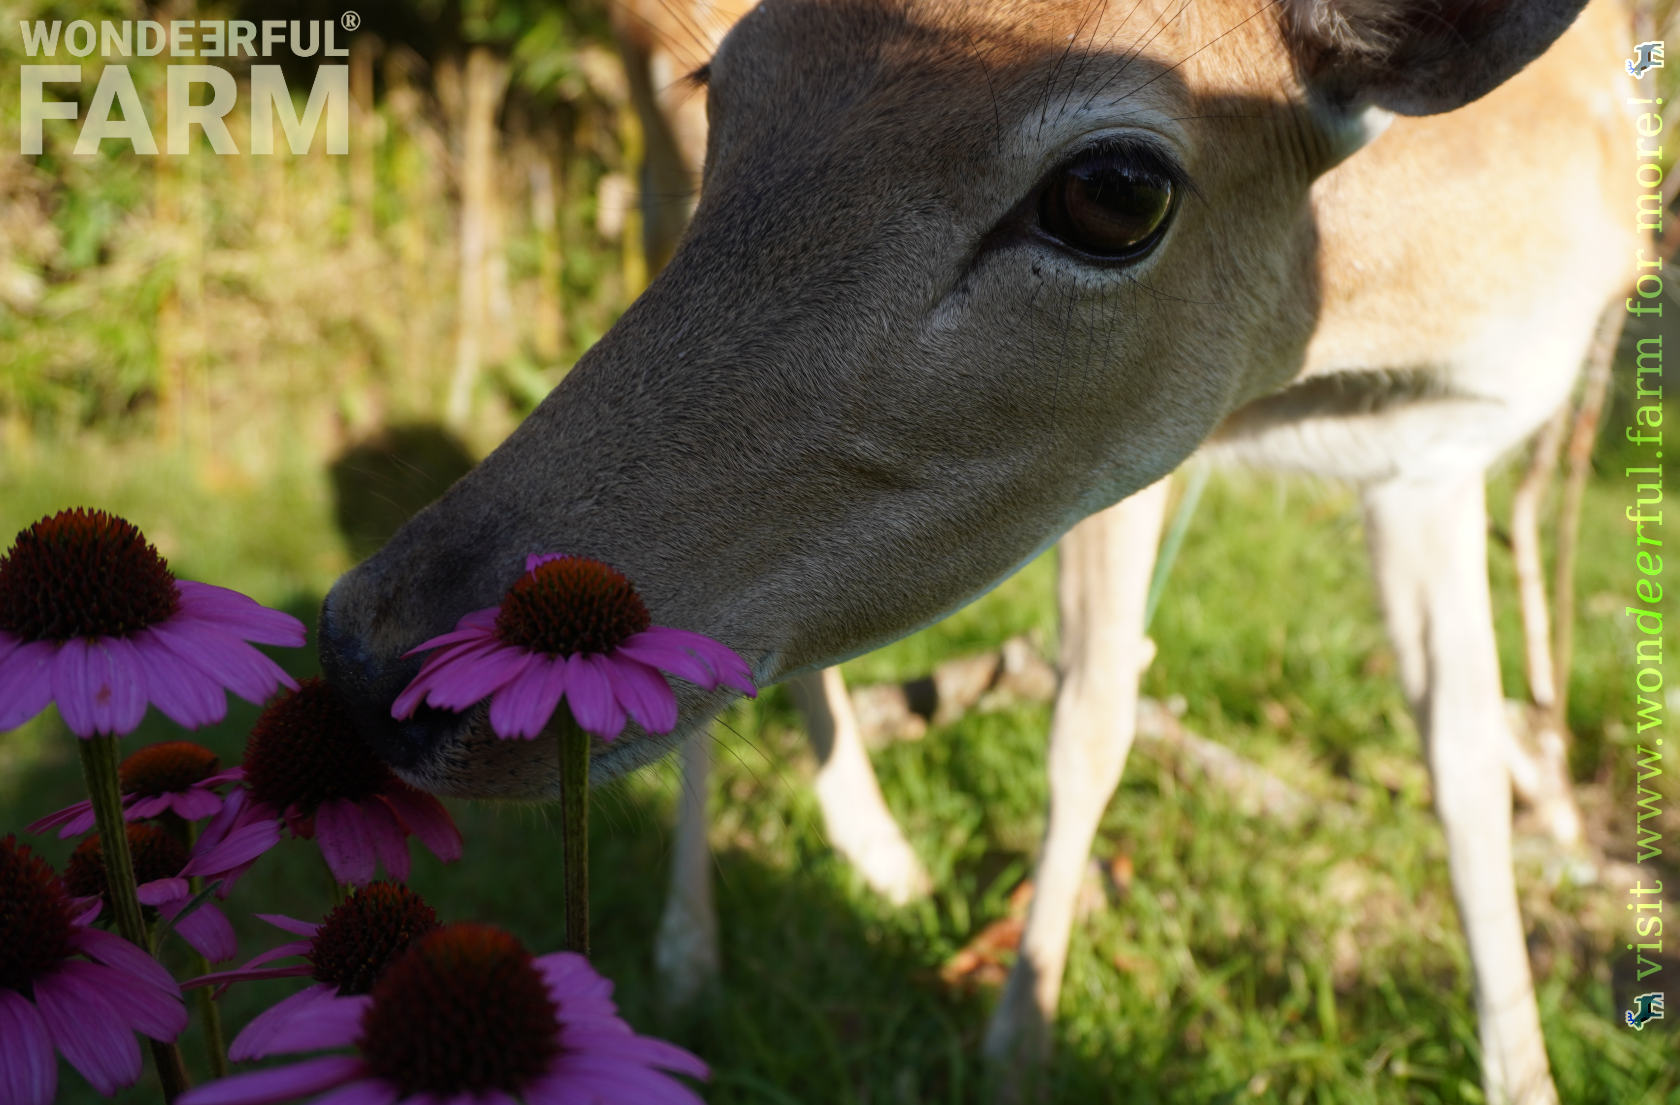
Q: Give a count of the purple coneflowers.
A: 8